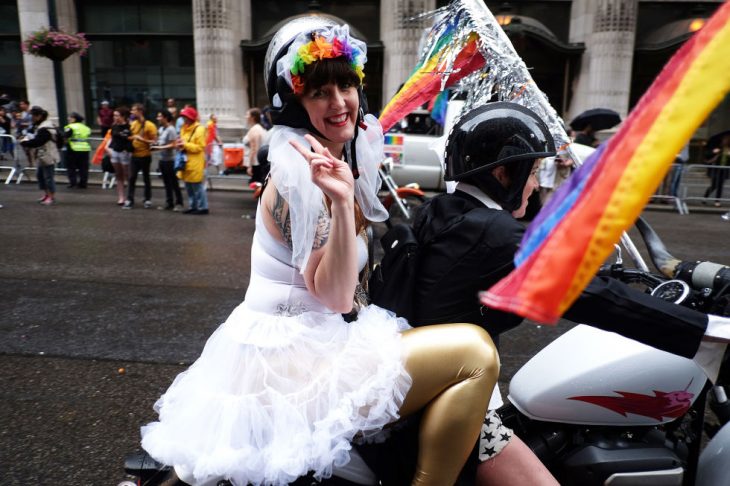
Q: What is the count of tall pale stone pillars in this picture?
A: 4